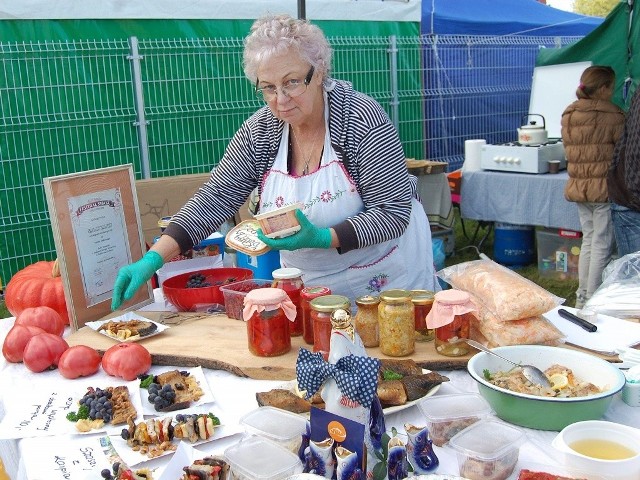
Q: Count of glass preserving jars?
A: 8